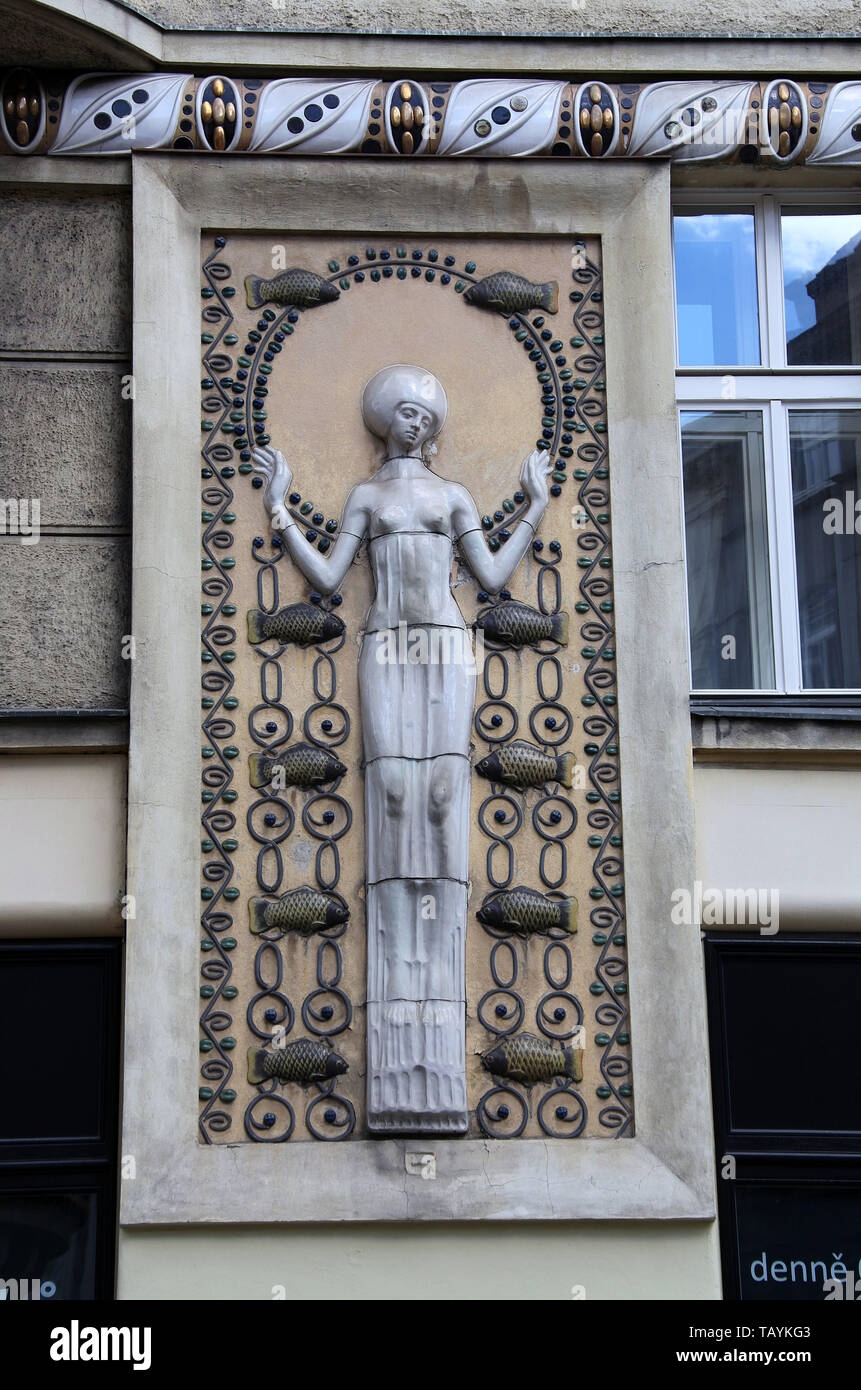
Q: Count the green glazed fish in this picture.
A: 10